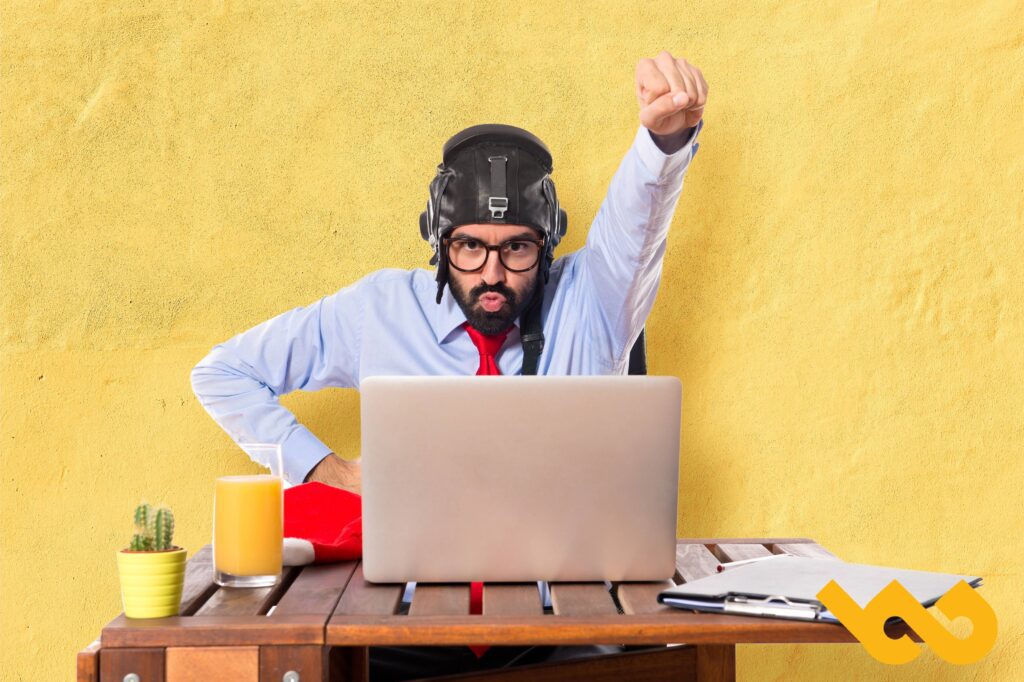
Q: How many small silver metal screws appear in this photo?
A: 2